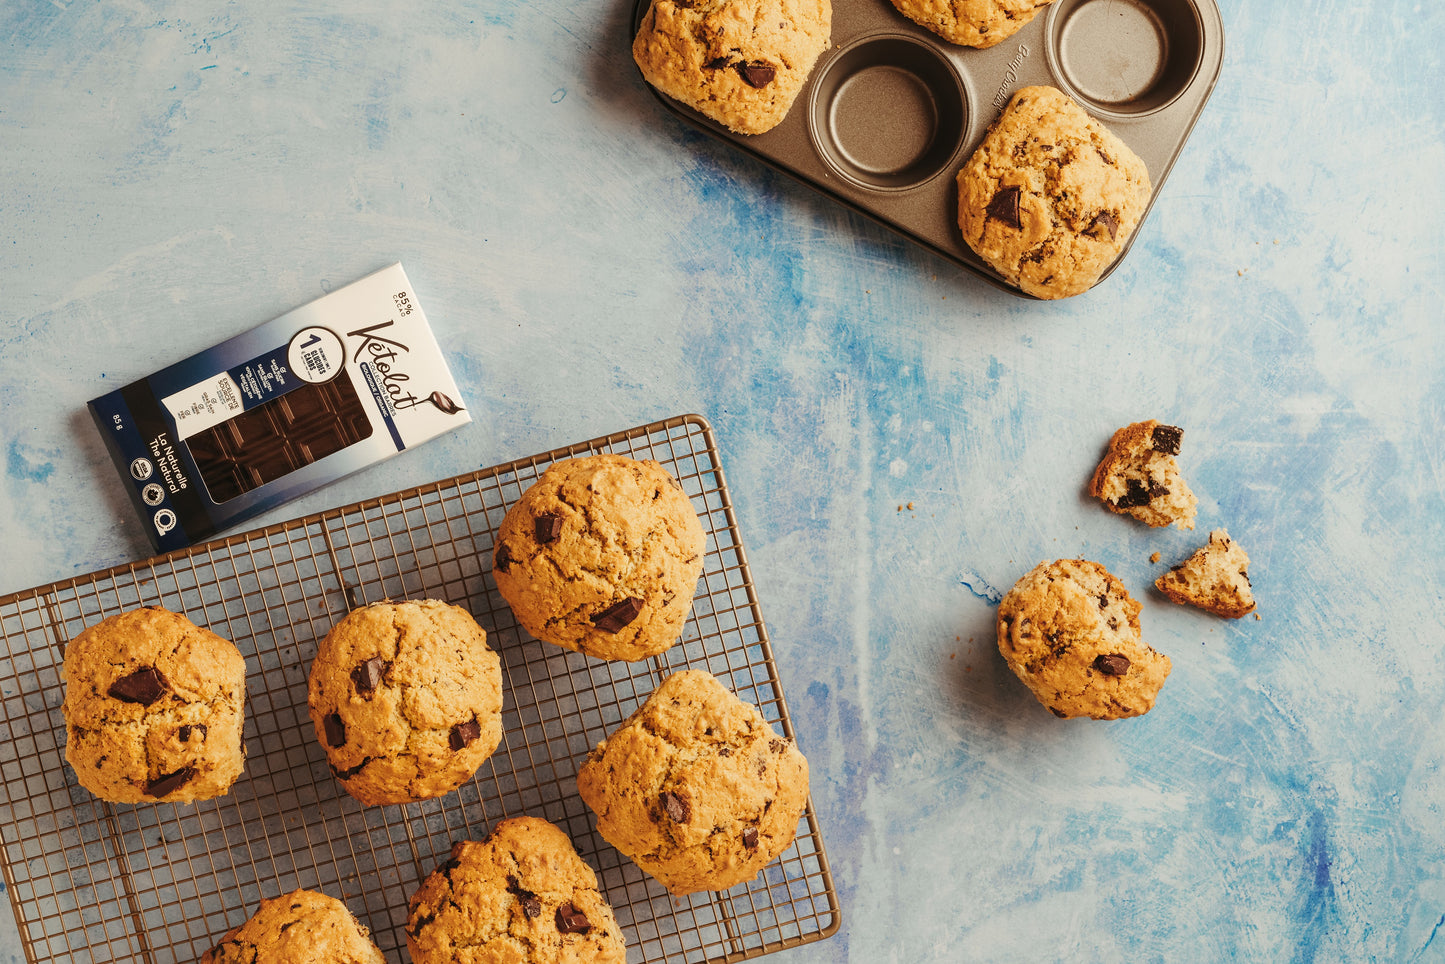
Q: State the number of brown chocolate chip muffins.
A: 10